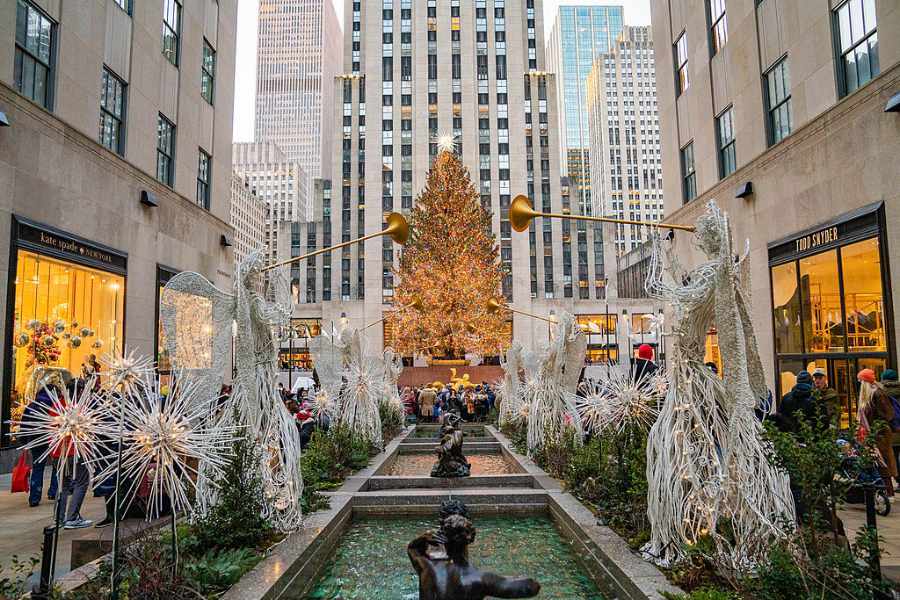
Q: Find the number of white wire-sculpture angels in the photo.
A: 6